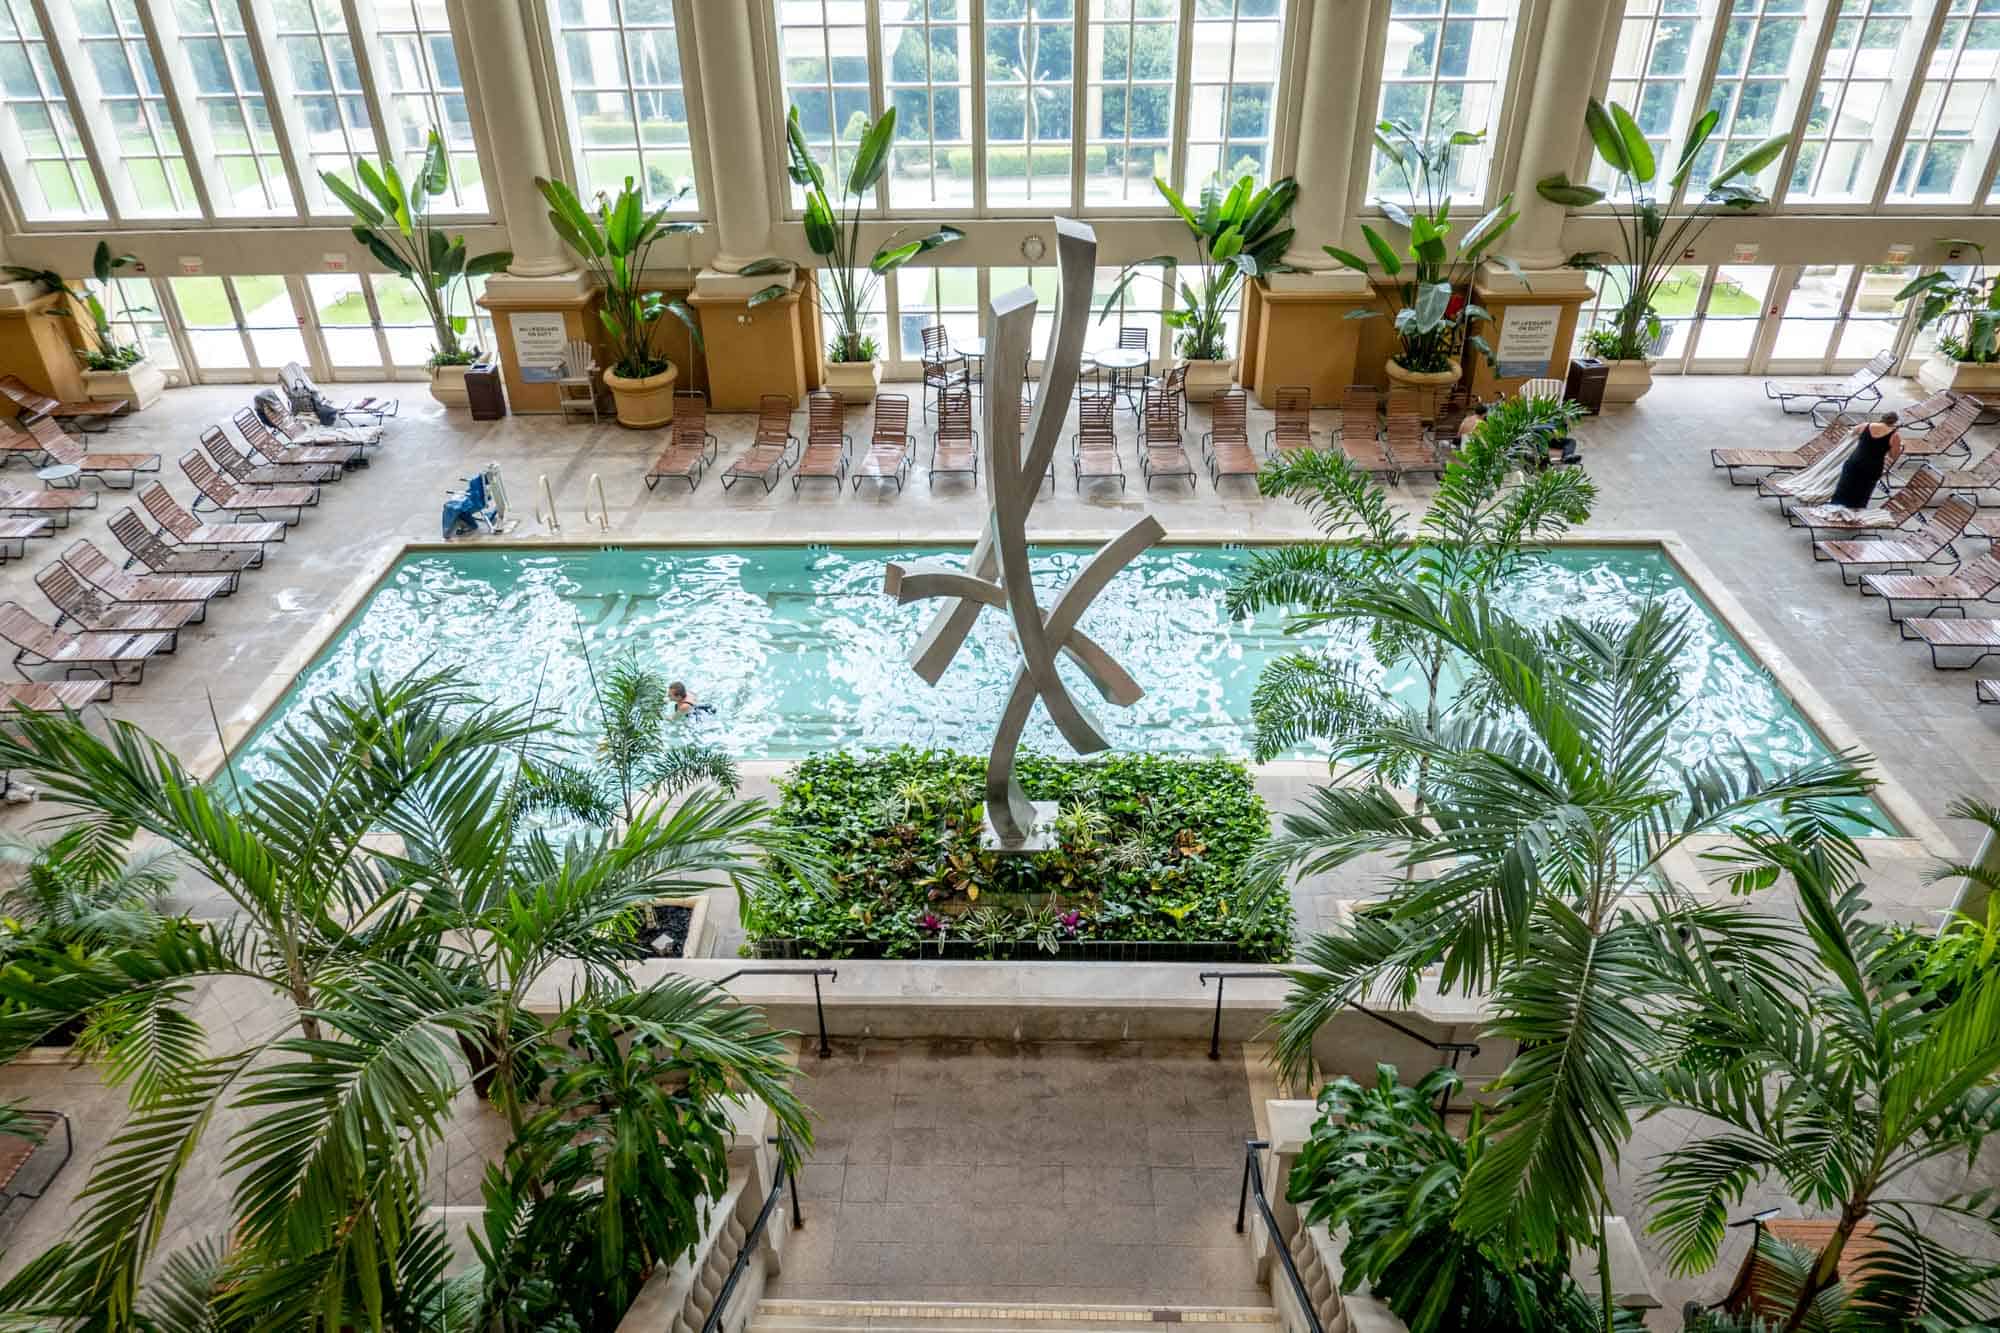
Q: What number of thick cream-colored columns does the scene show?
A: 4